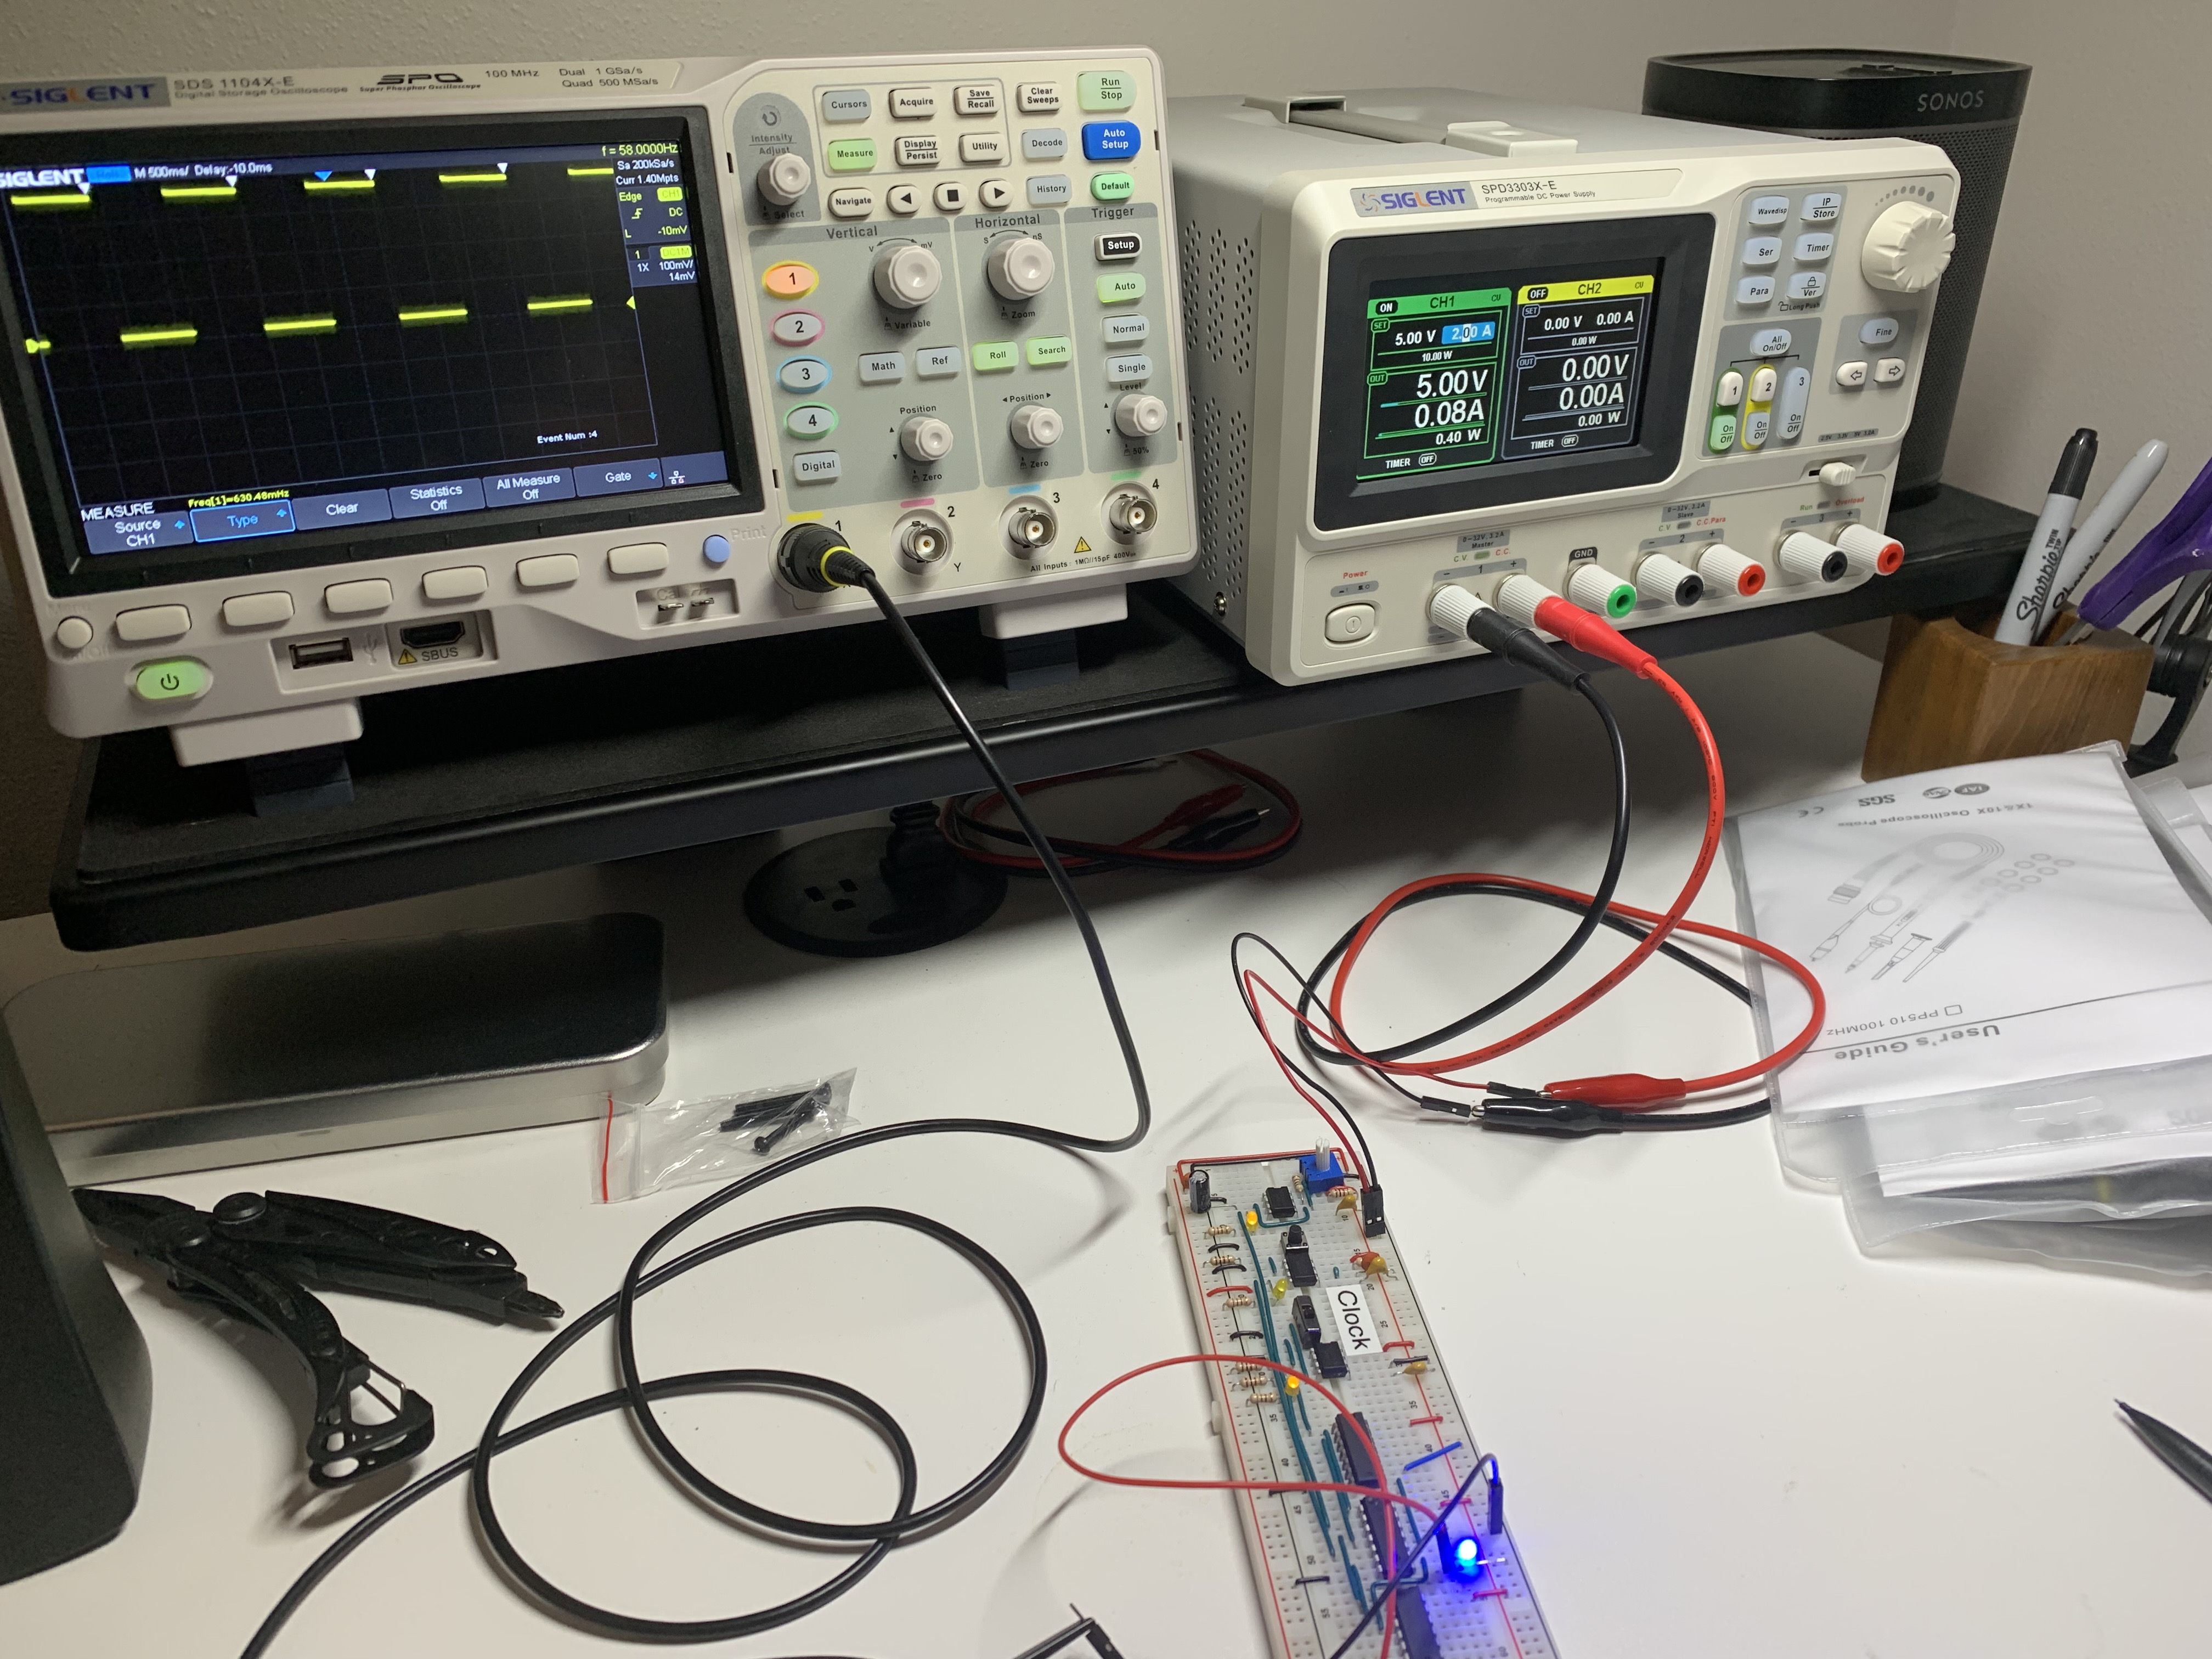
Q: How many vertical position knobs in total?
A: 1